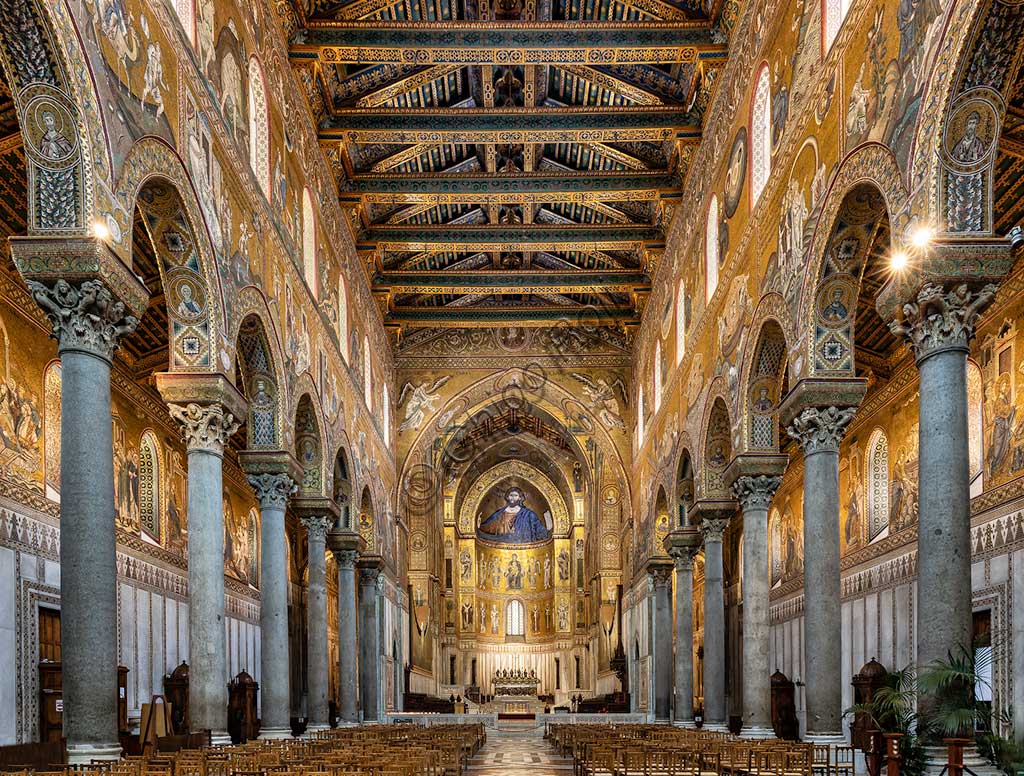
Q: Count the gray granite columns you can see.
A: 12